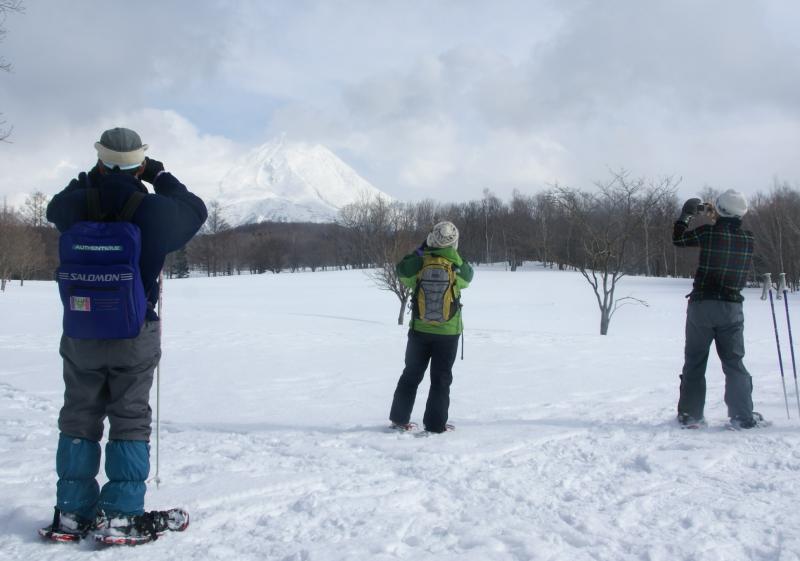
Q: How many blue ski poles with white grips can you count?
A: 2